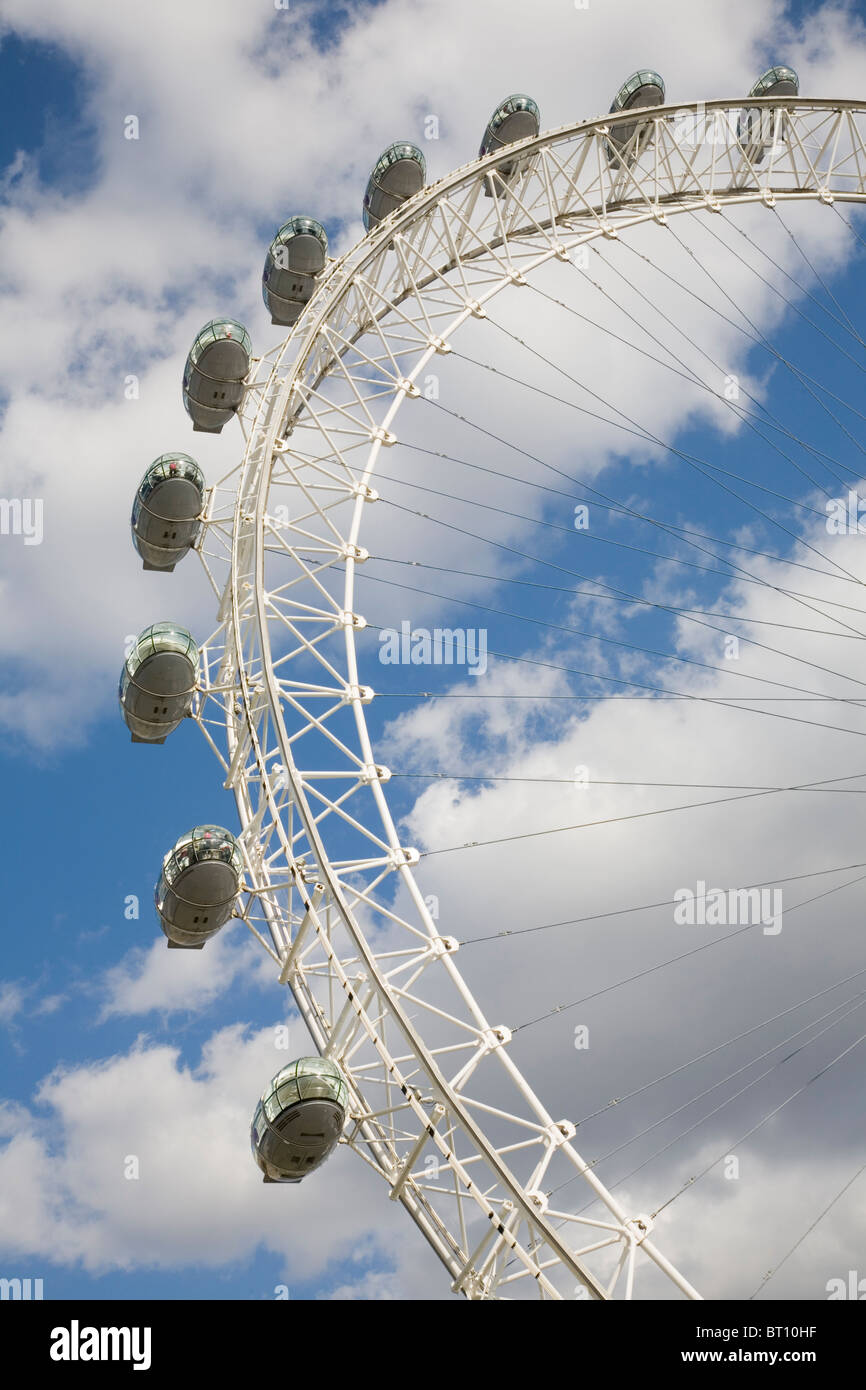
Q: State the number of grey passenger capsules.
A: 10